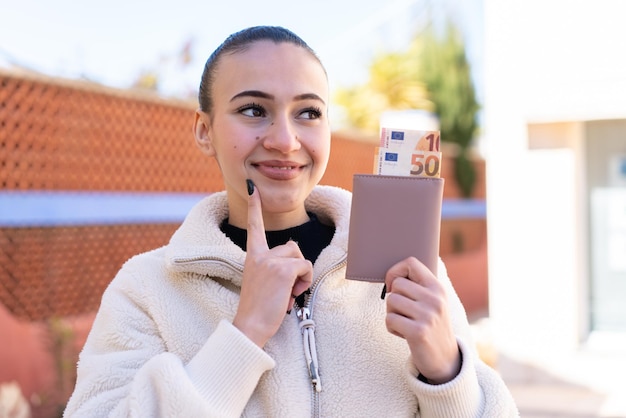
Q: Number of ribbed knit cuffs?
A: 2